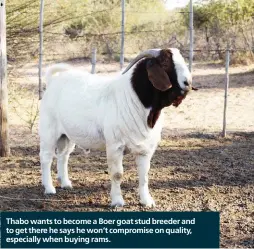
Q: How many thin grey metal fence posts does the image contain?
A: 5